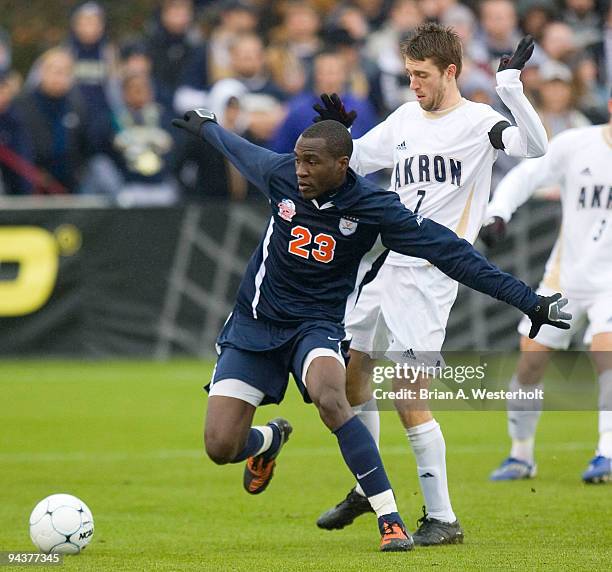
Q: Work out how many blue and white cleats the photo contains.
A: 2